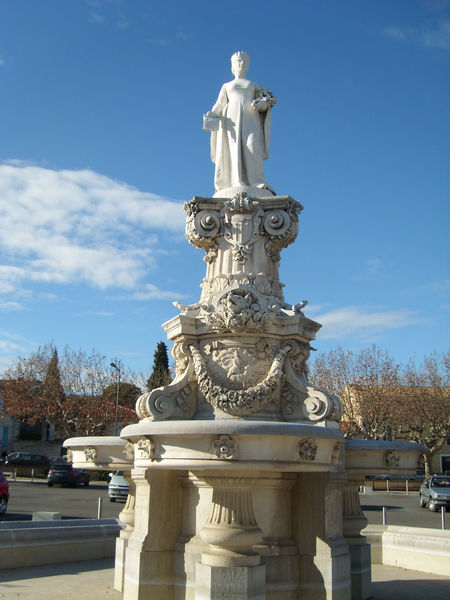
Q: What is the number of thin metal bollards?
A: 7